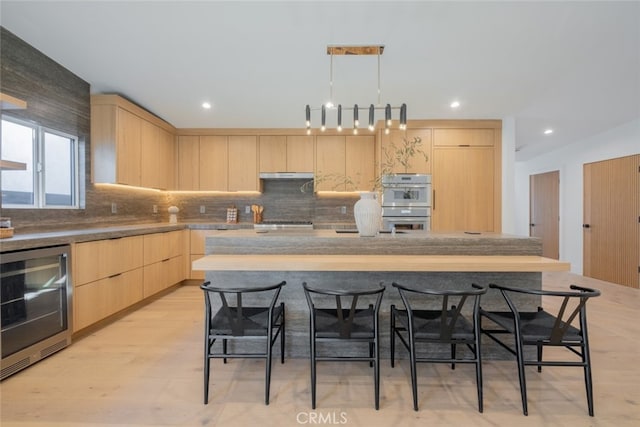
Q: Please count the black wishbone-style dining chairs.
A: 4